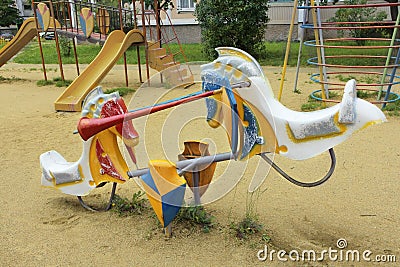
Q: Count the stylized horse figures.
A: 2